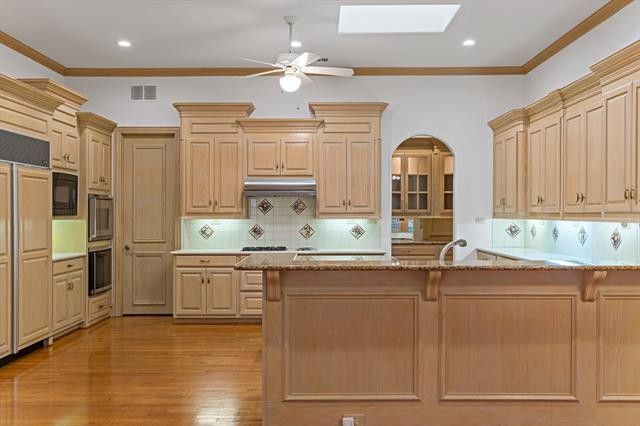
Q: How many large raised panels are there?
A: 3